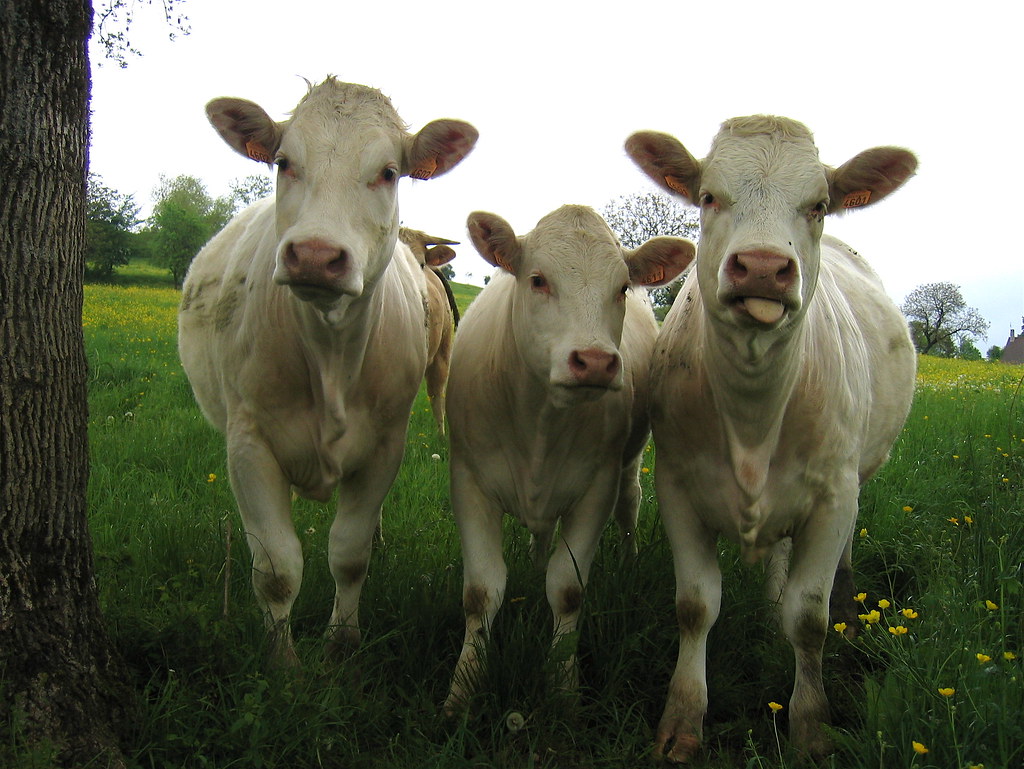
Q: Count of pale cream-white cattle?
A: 3